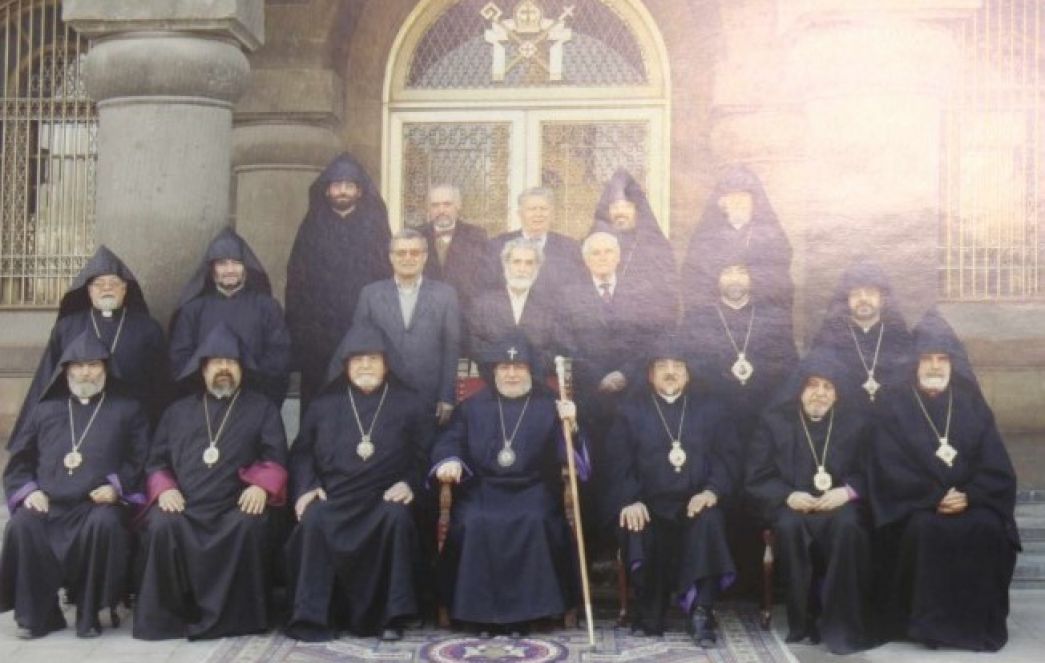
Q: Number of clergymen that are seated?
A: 7